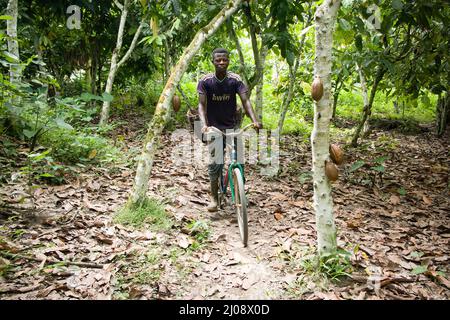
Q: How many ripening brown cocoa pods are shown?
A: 4